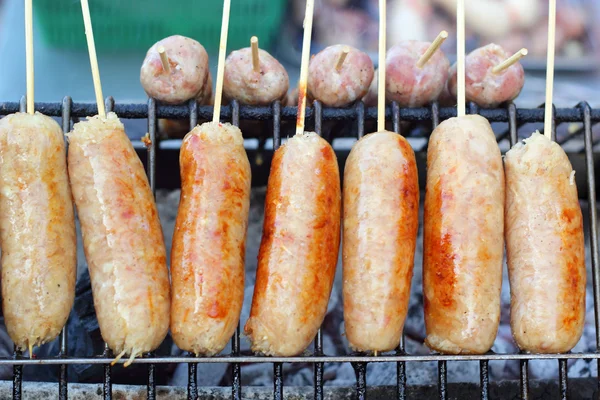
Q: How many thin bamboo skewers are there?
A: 12